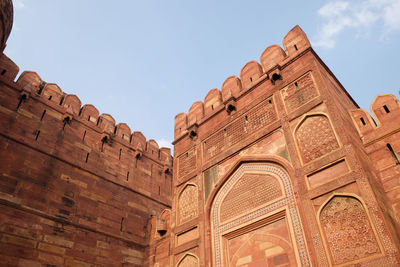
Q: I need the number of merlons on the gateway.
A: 7